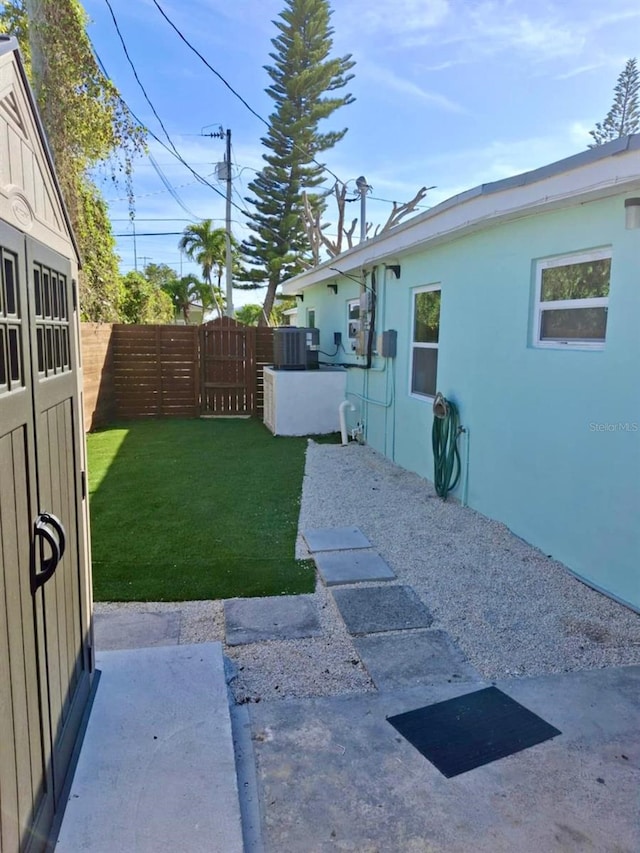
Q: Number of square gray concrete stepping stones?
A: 6